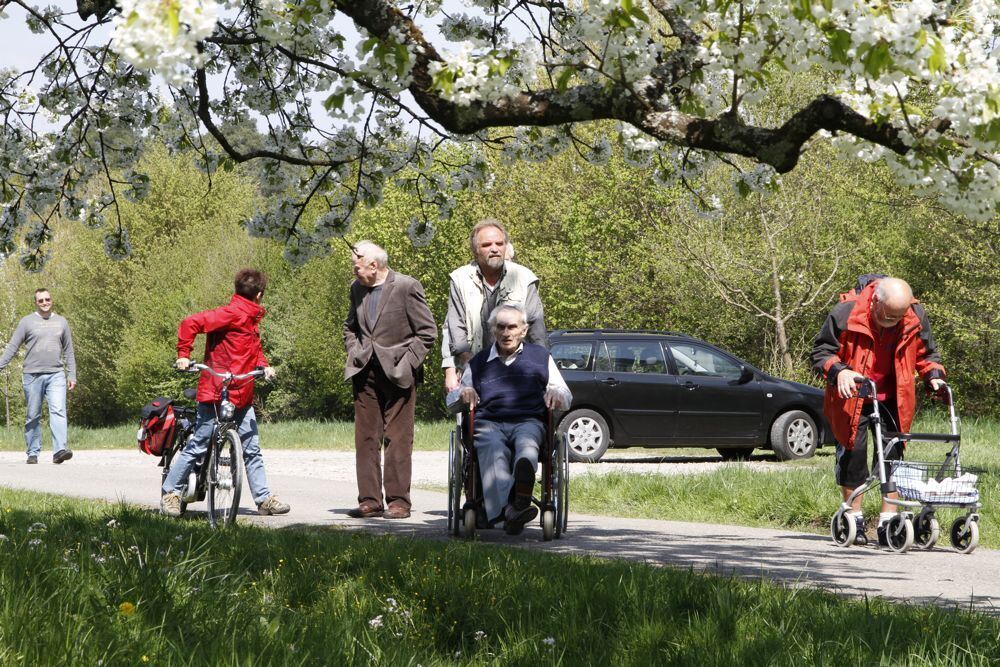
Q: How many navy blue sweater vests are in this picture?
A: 1